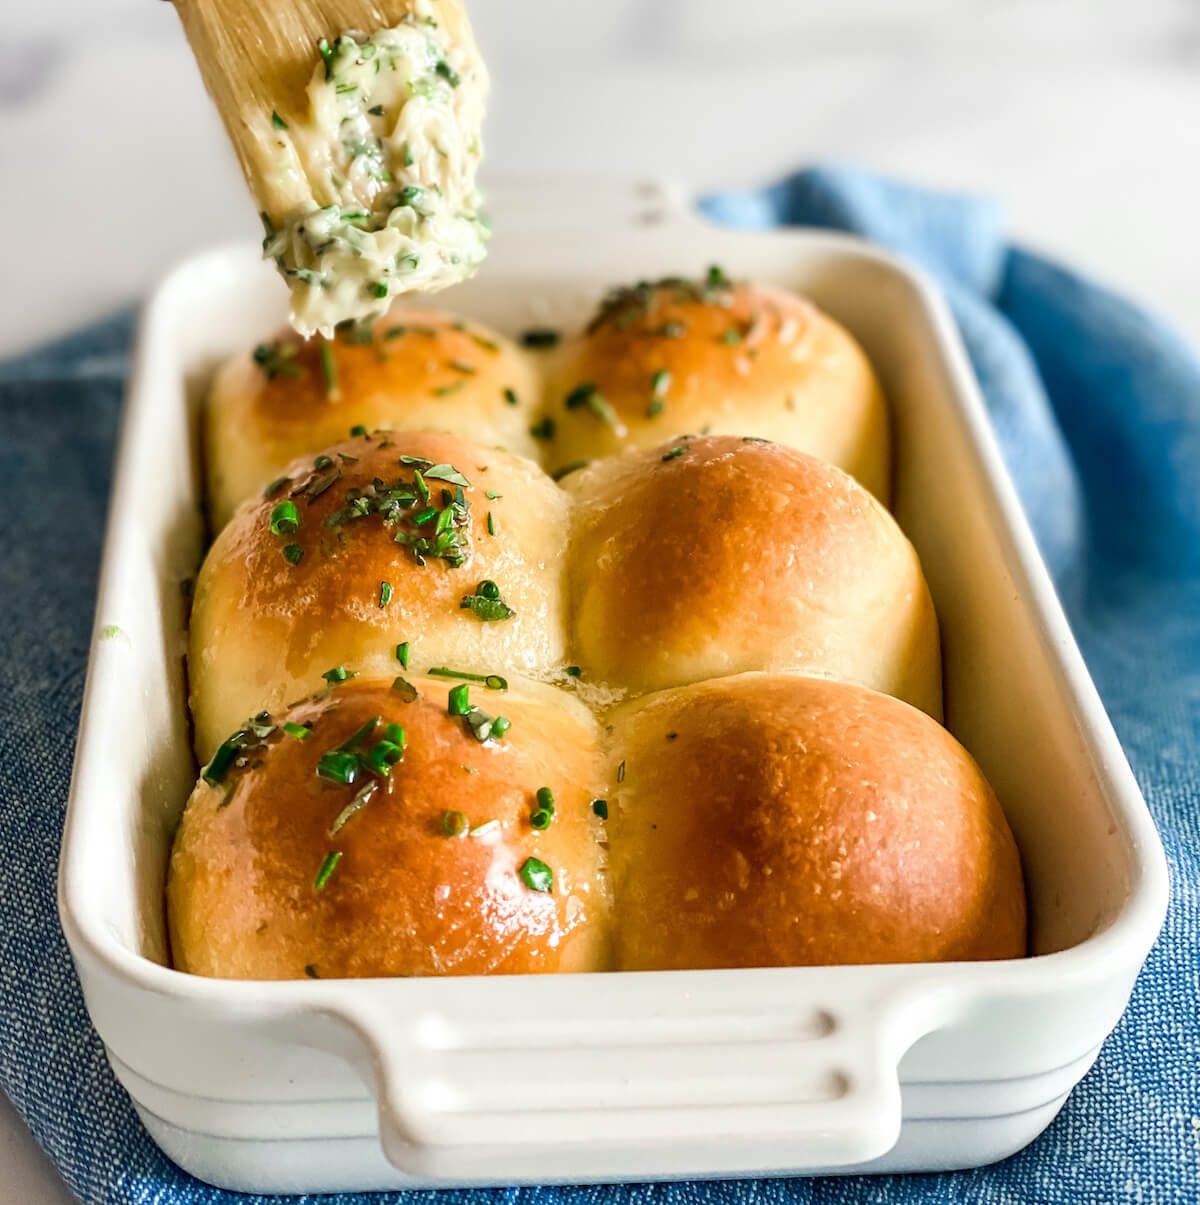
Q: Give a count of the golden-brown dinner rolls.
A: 6